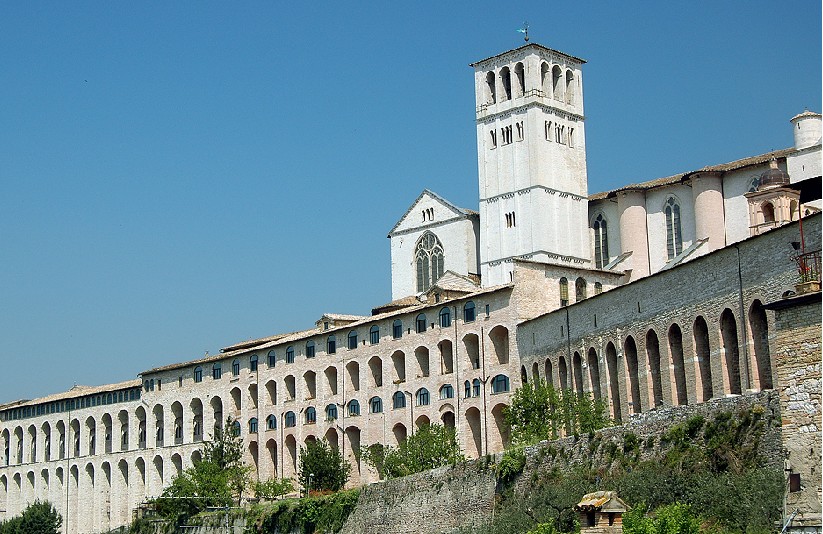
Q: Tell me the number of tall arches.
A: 13